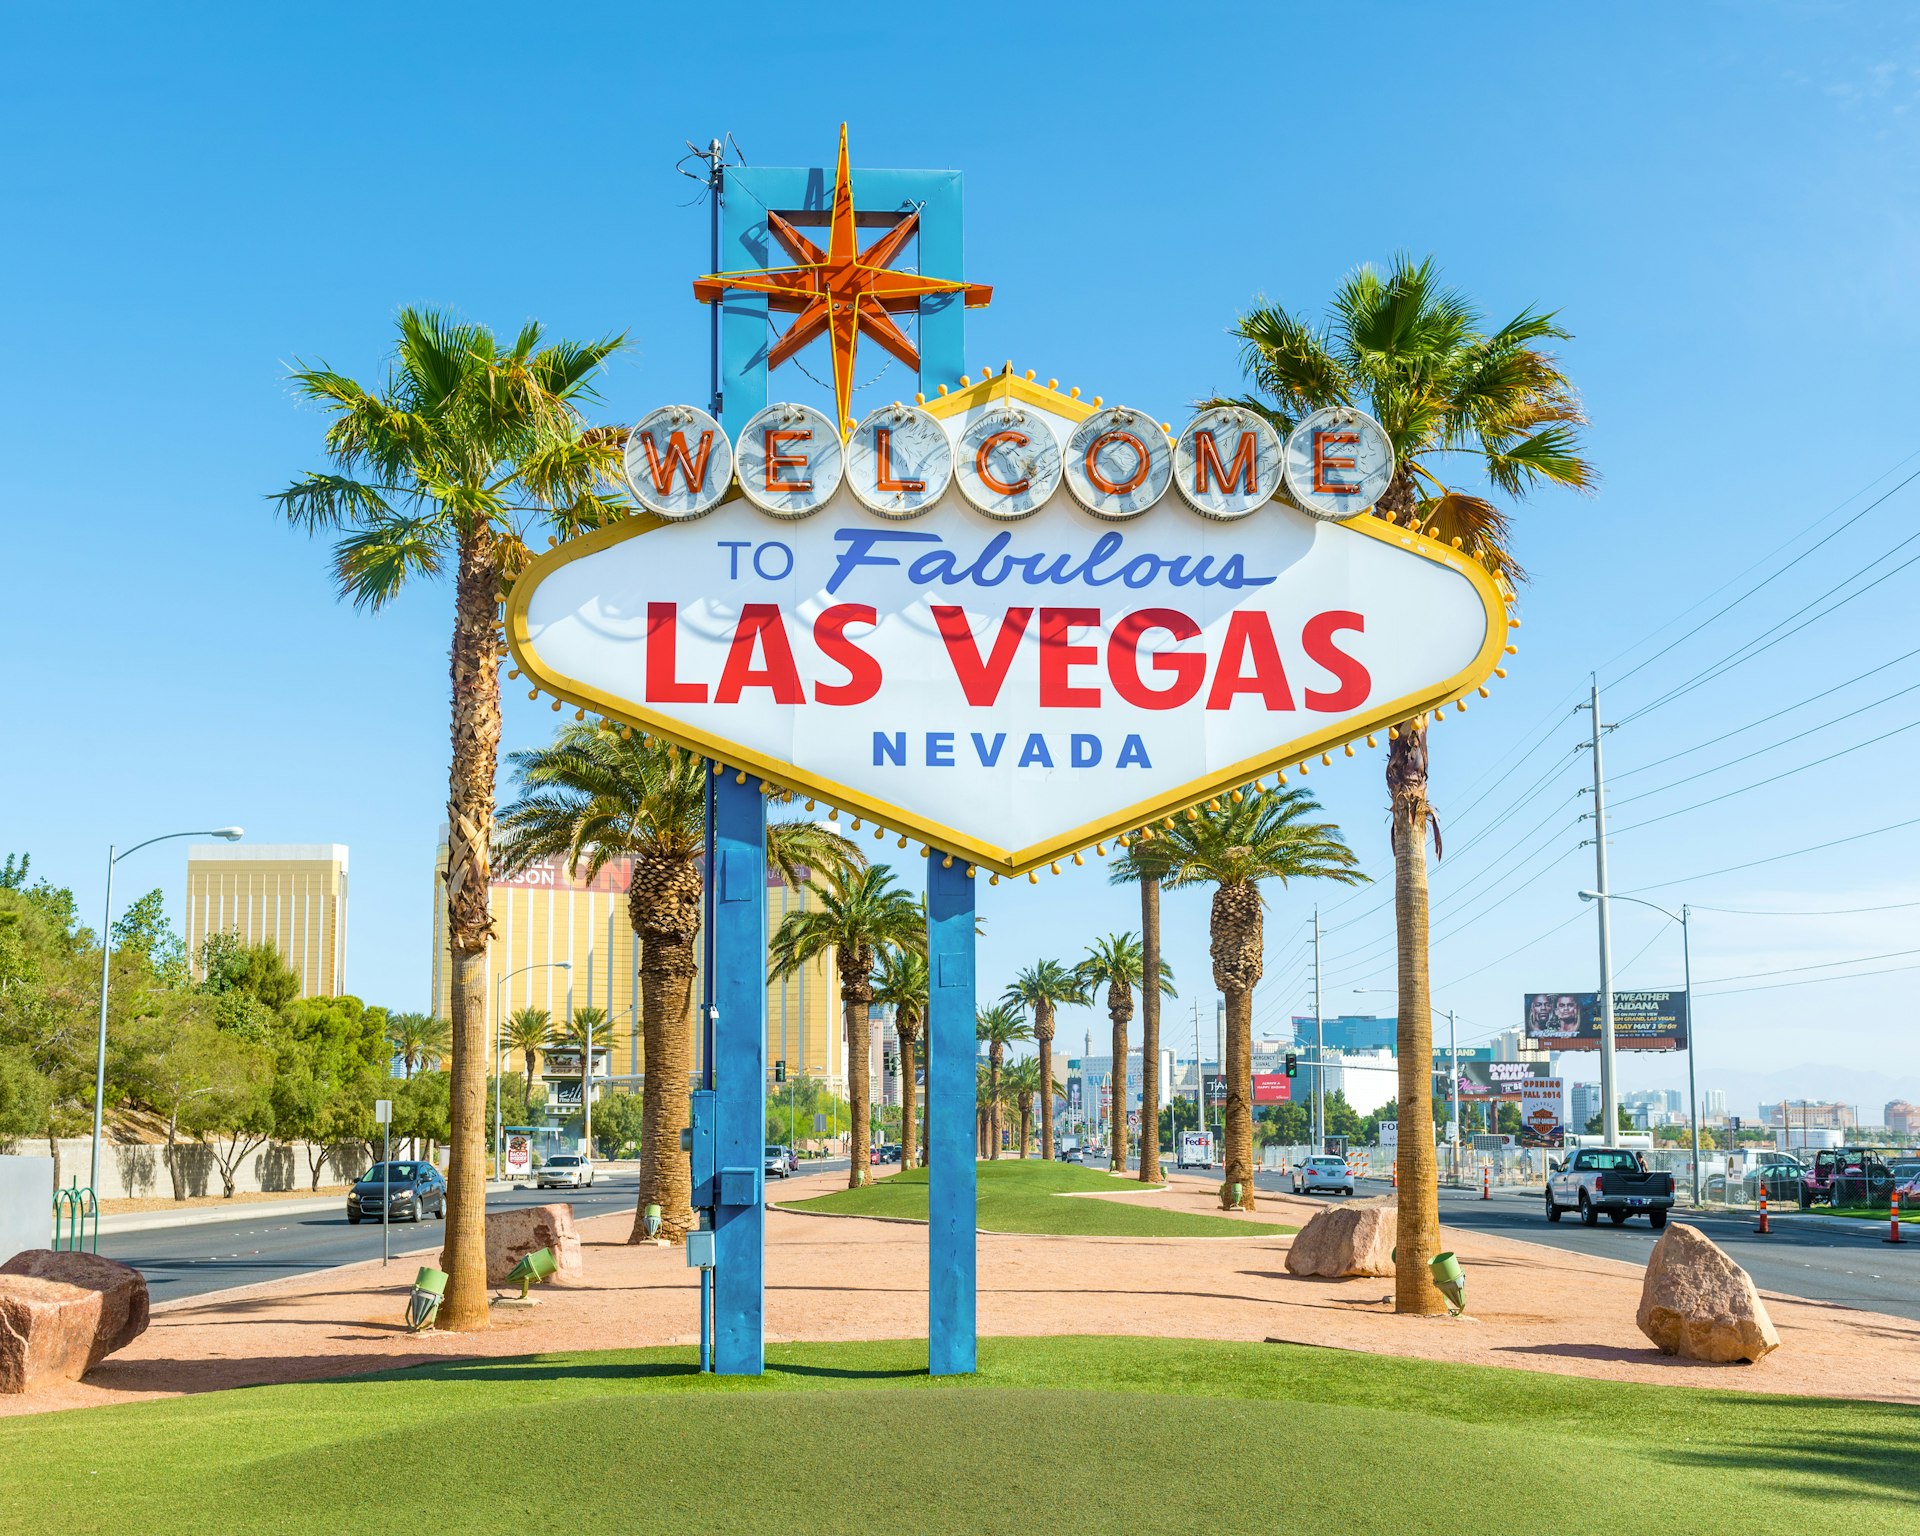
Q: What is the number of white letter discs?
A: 7